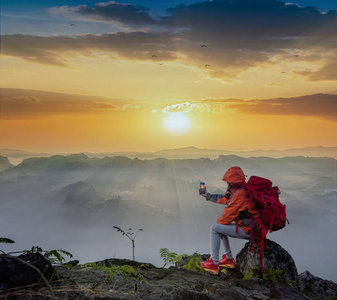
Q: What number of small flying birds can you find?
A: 7